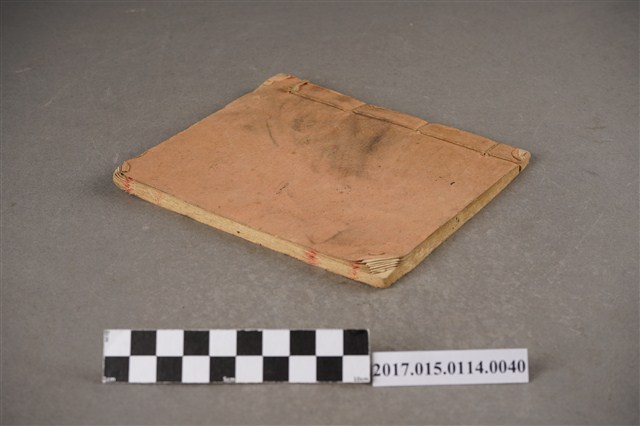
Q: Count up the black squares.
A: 10